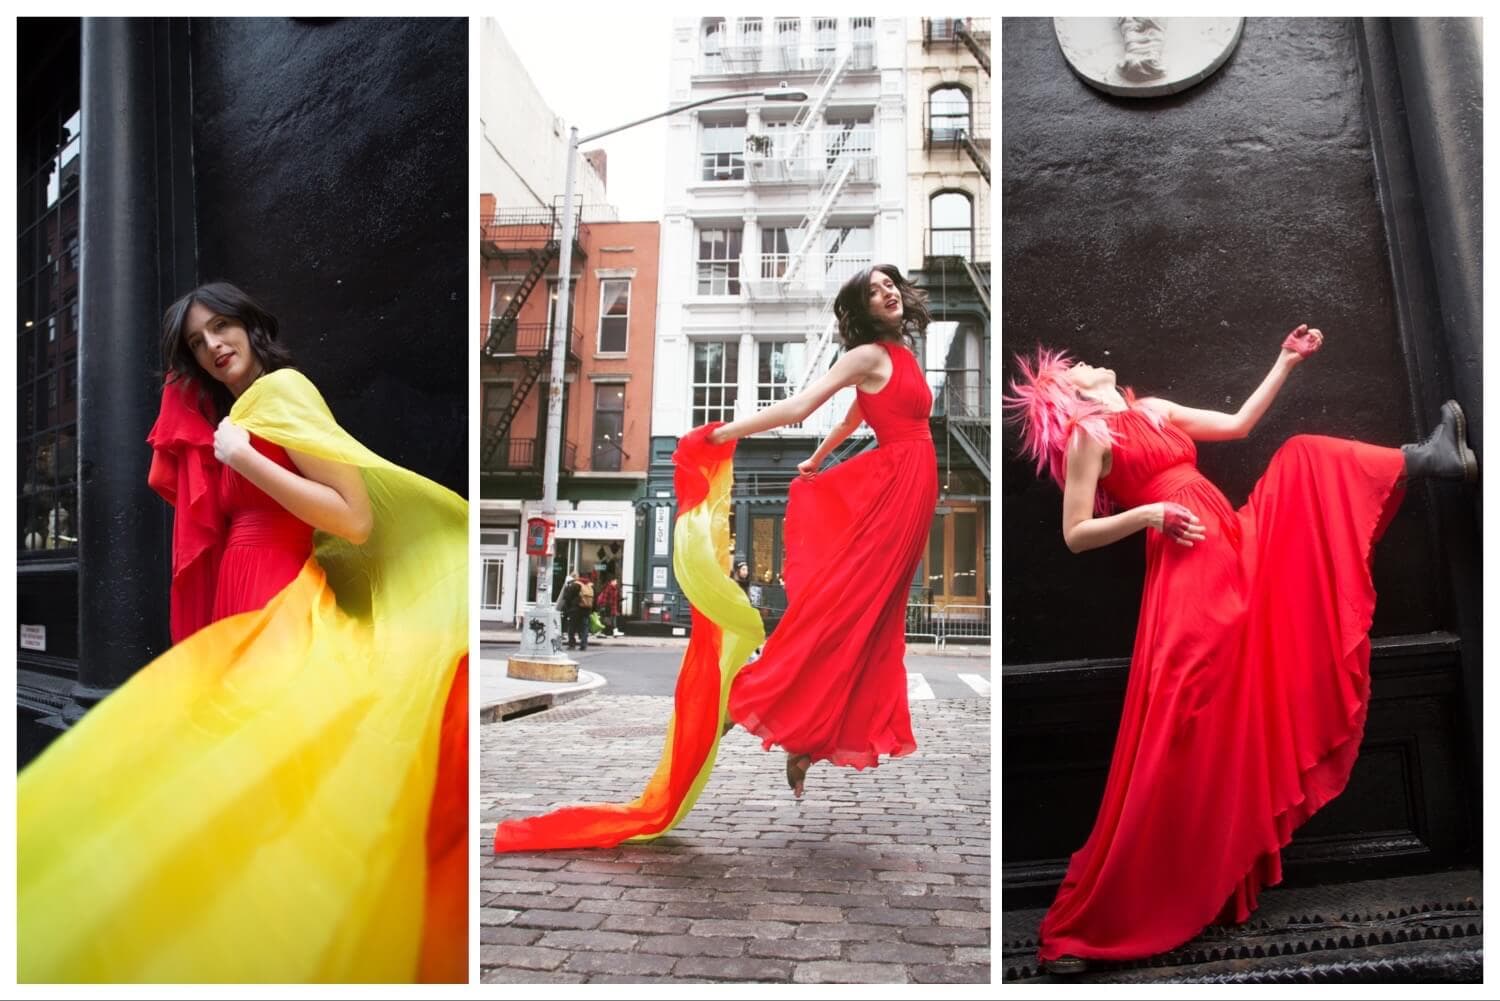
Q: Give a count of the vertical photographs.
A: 3